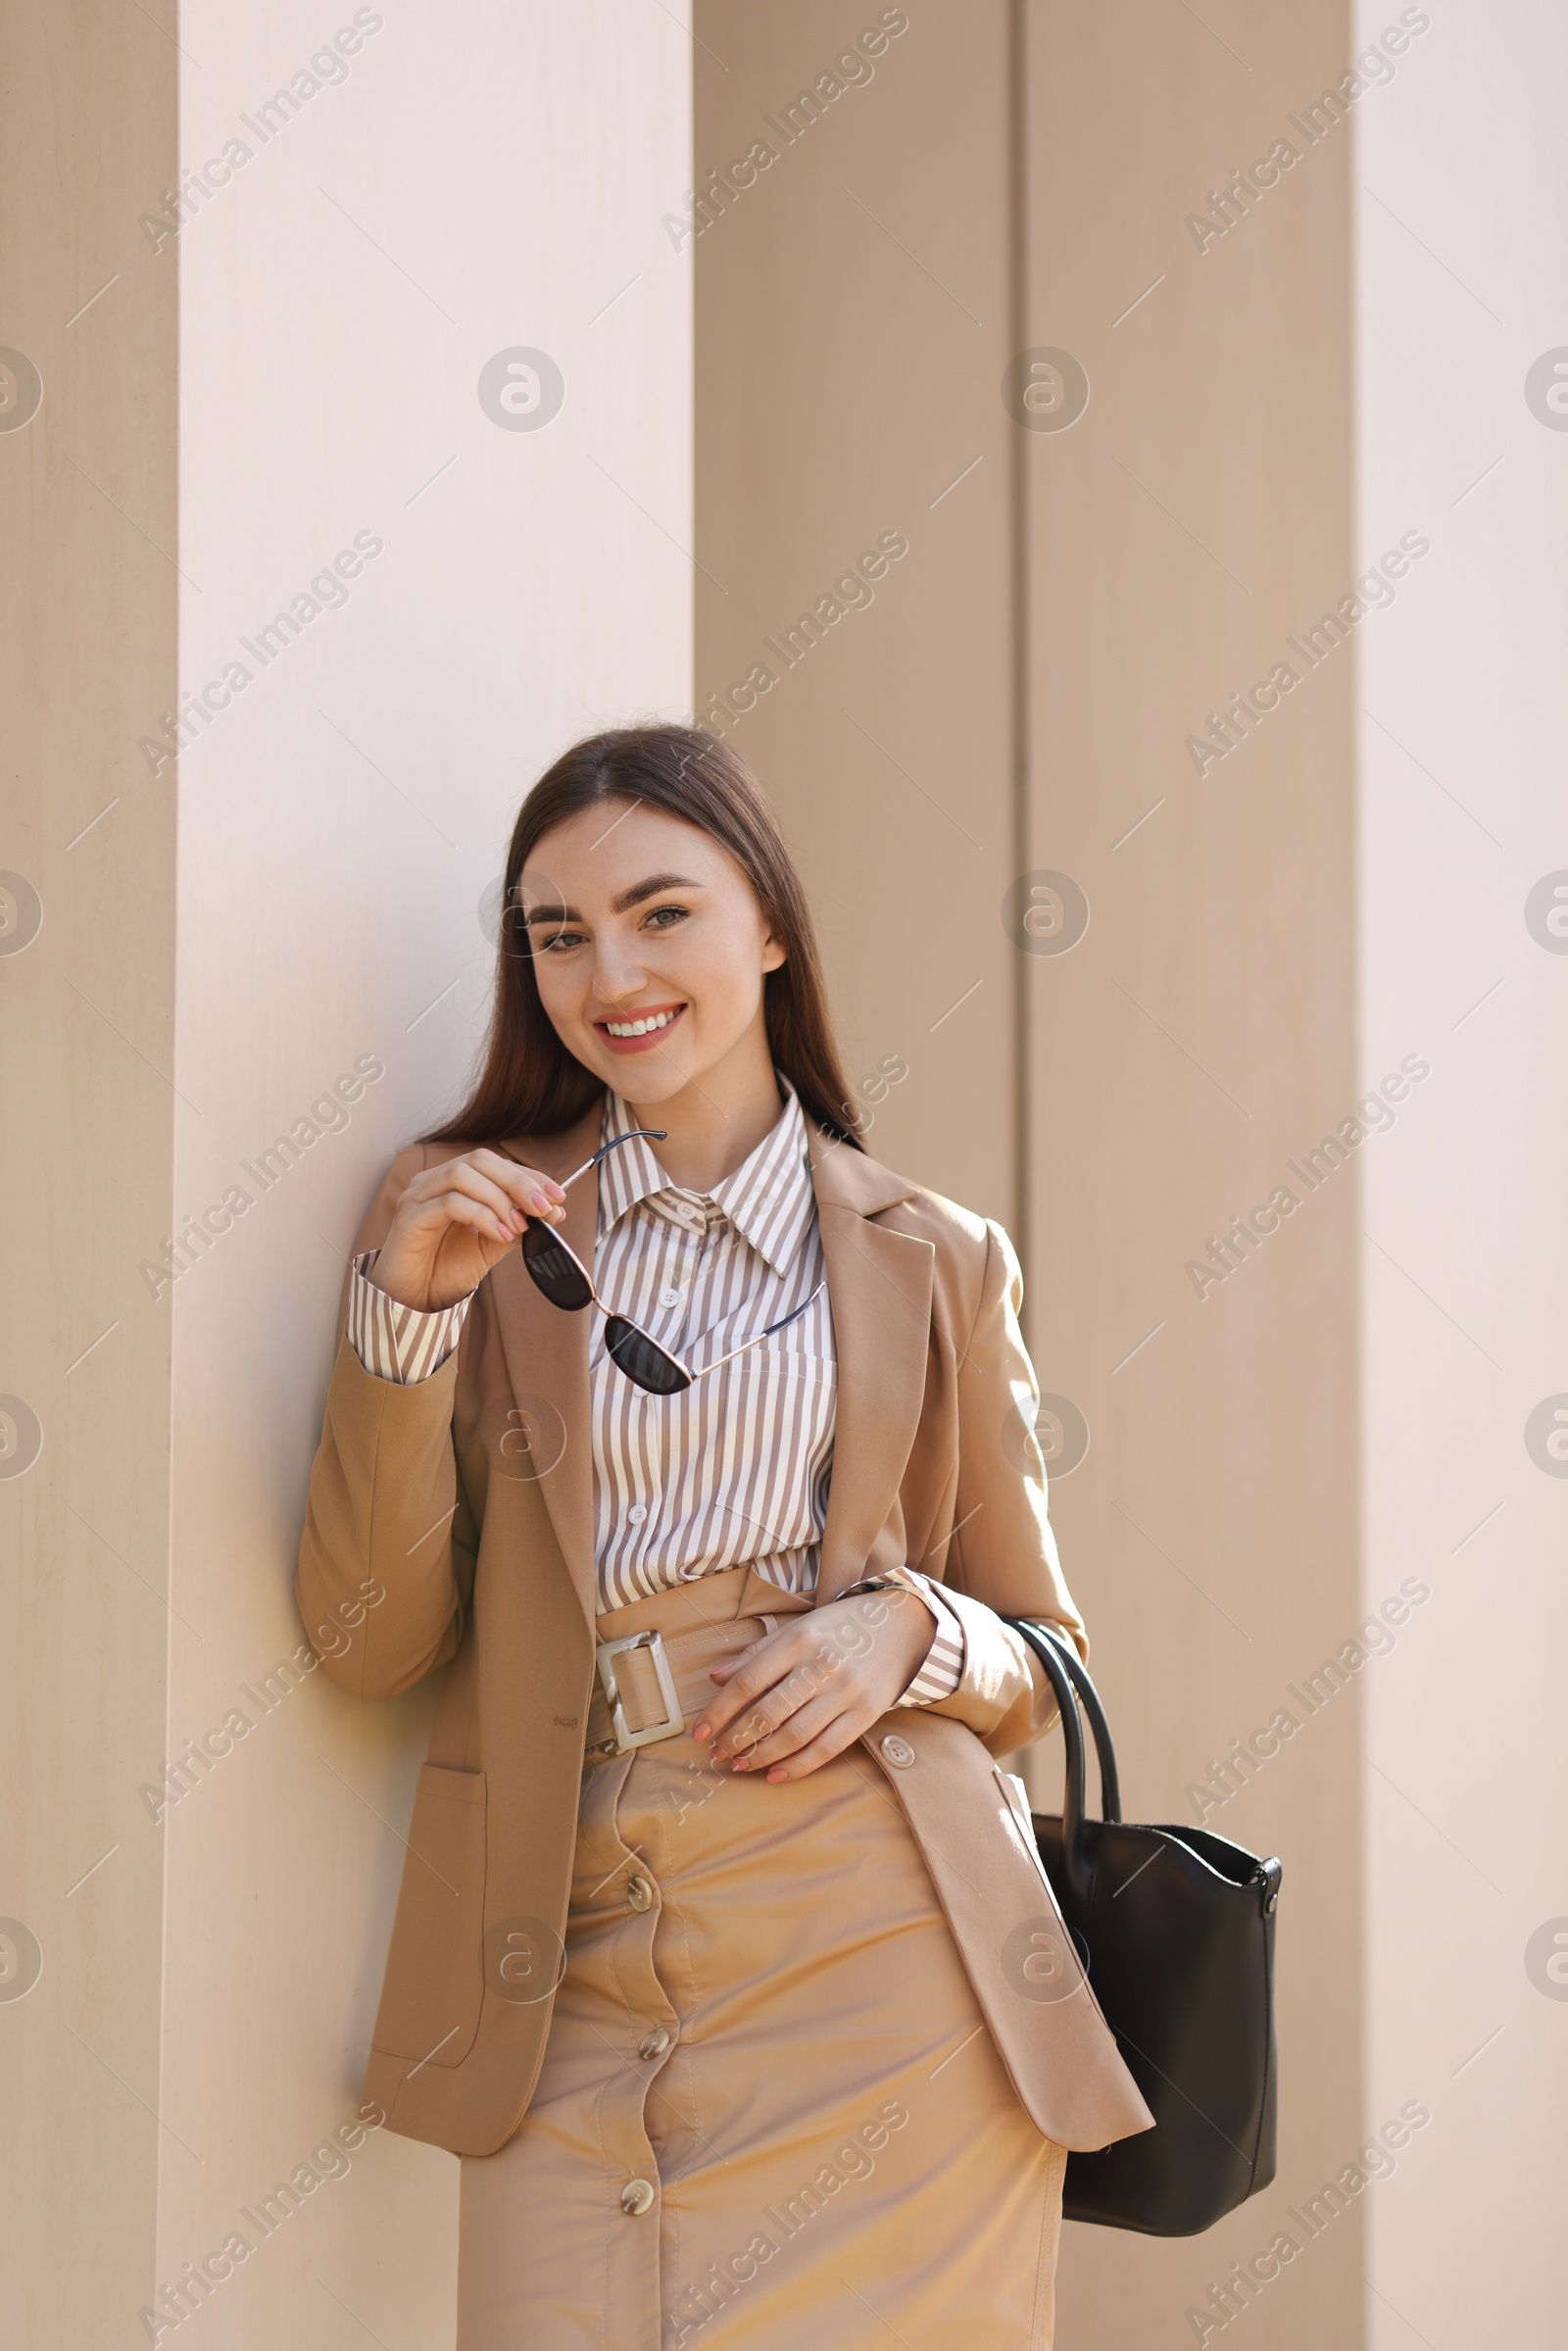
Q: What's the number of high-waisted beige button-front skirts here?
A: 1